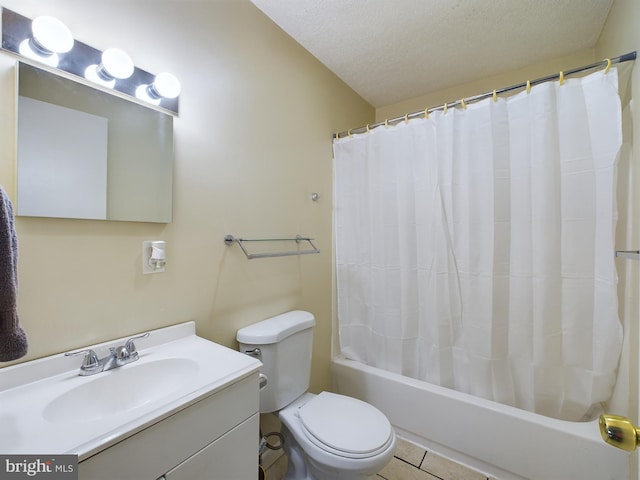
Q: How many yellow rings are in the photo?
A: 12